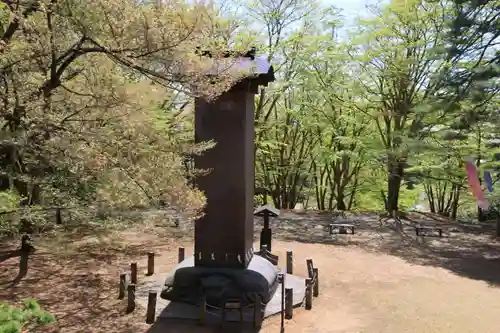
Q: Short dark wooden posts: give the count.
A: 13